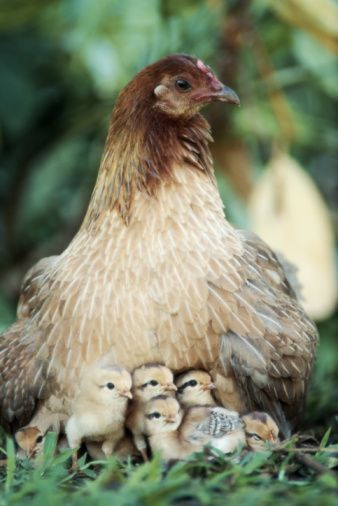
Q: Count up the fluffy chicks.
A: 6